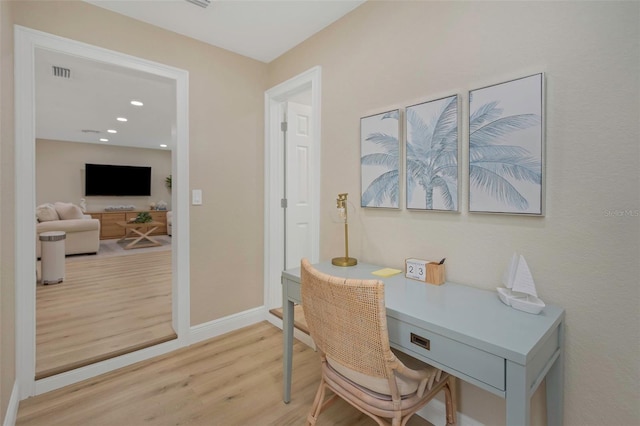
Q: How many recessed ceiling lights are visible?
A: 5